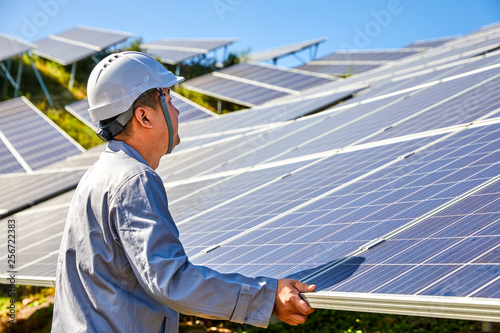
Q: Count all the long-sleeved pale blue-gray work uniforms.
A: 1